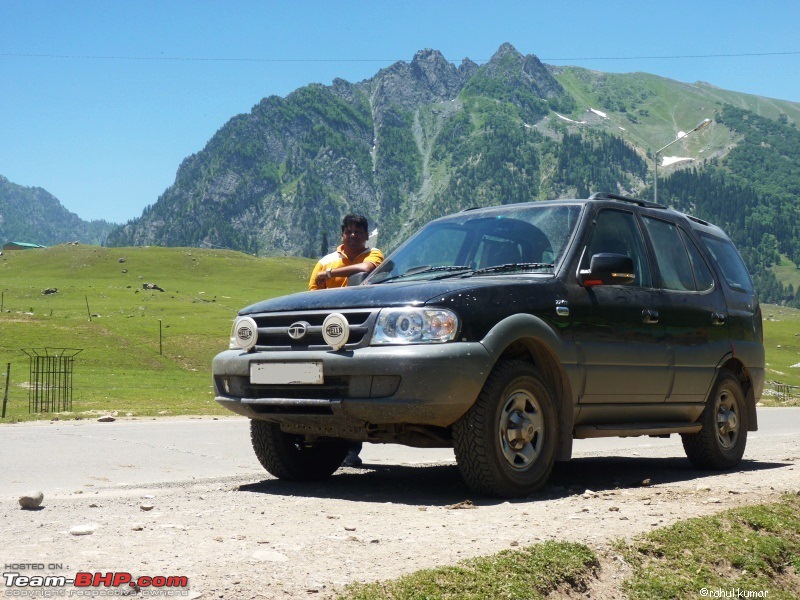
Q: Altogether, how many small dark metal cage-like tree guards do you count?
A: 1